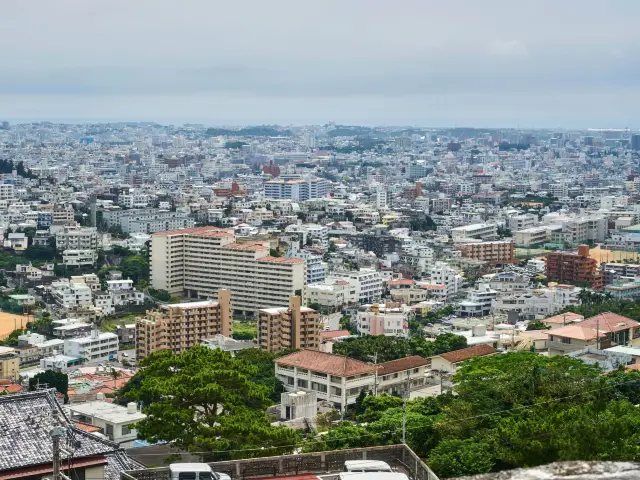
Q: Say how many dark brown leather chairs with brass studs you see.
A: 0